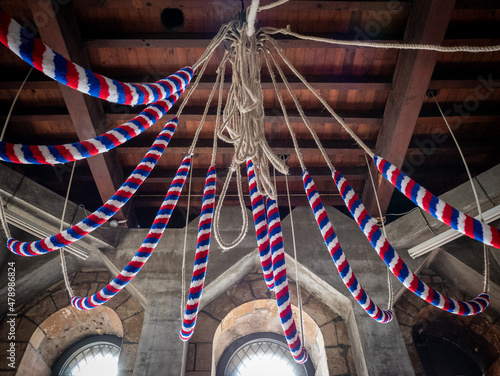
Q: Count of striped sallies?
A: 10